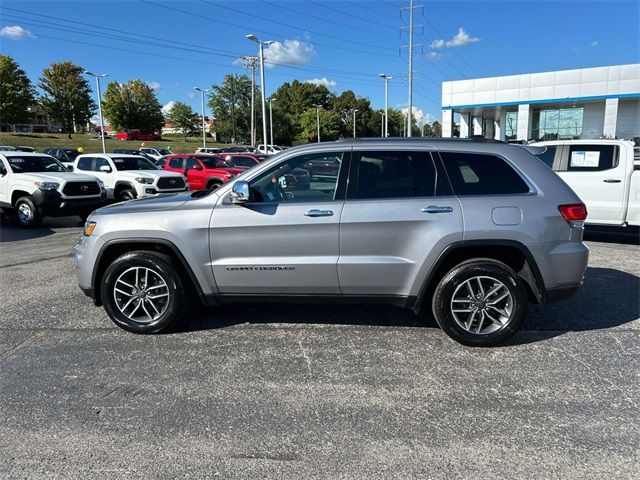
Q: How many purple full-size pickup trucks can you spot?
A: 0